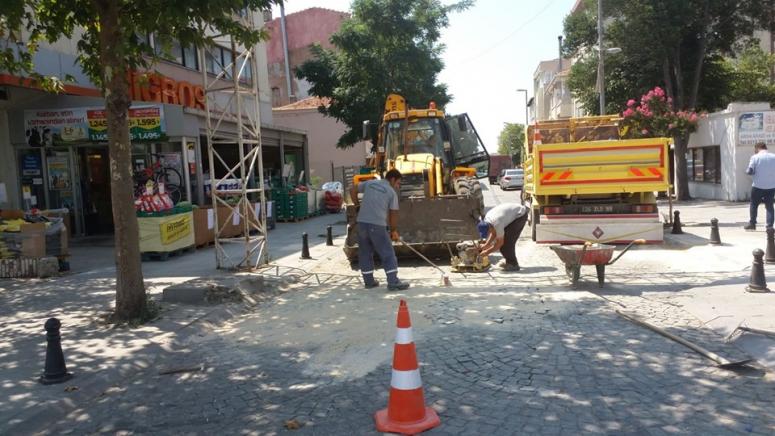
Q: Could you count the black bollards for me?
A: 7